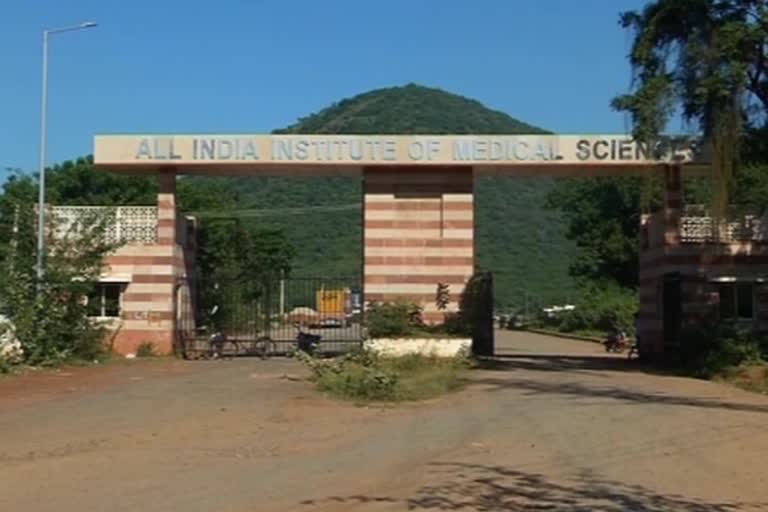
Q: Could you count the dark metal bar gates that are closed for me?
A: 1